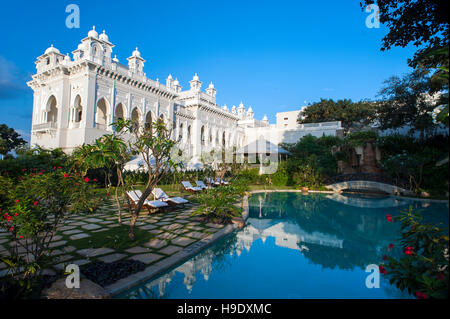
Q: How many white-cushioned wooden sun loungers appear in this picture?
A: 6